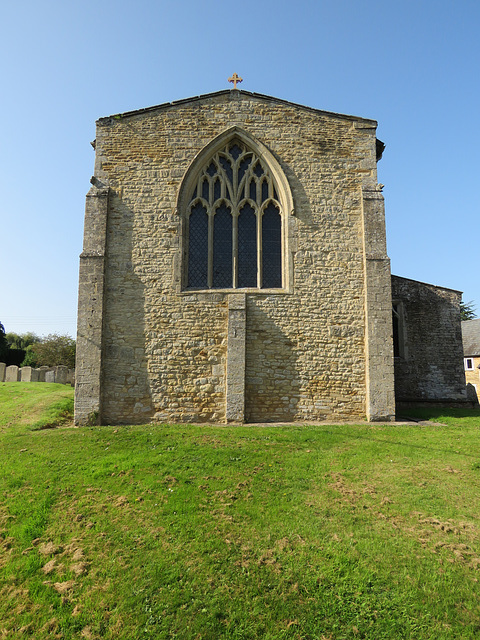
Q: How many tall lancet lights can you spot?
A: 4